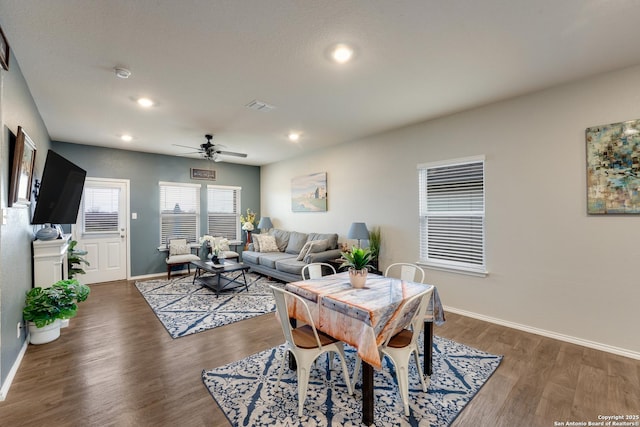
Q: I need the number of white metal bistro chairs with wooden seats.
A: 4